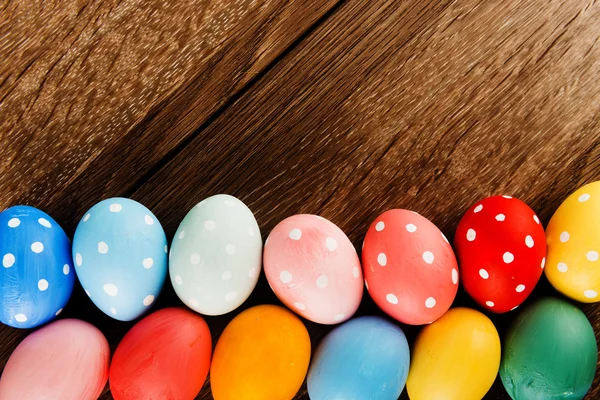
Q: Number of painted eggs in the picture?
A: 13